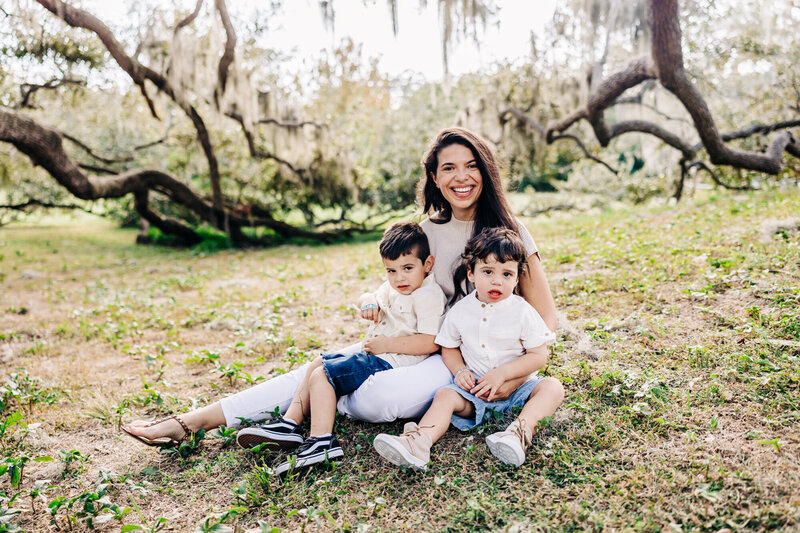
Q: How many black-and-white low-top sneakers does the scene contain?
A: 2